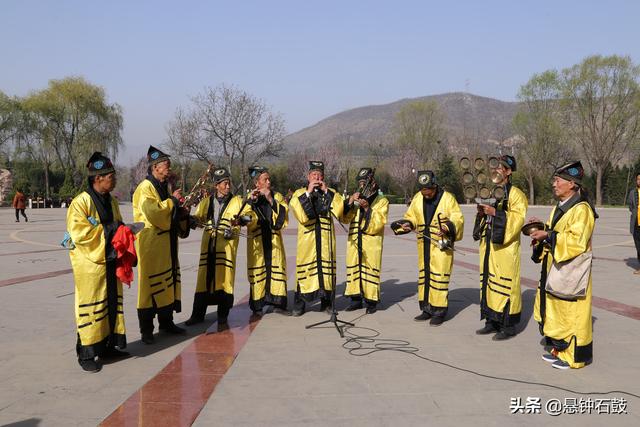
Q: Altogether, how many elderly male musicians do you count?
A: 9